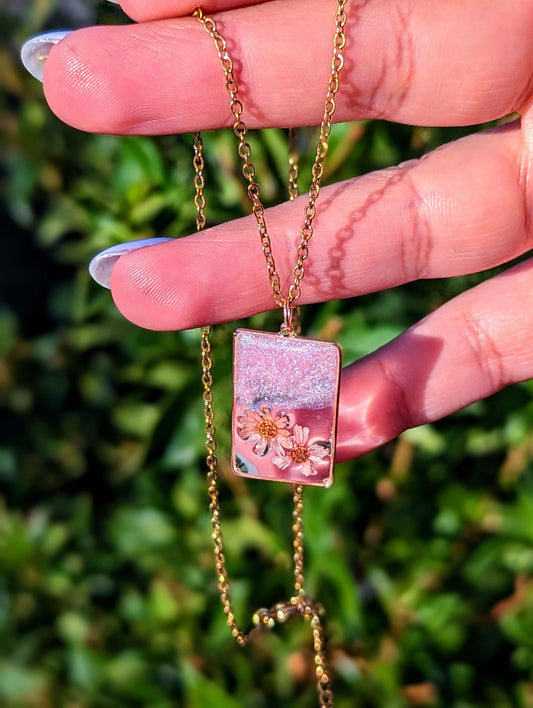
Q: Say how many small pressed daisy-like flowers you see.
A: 2